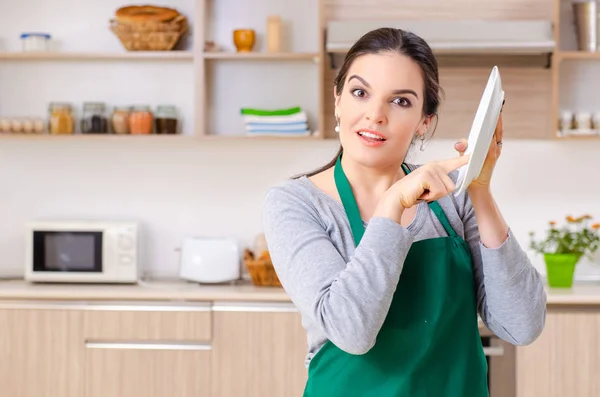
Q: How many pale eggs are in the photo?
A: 4